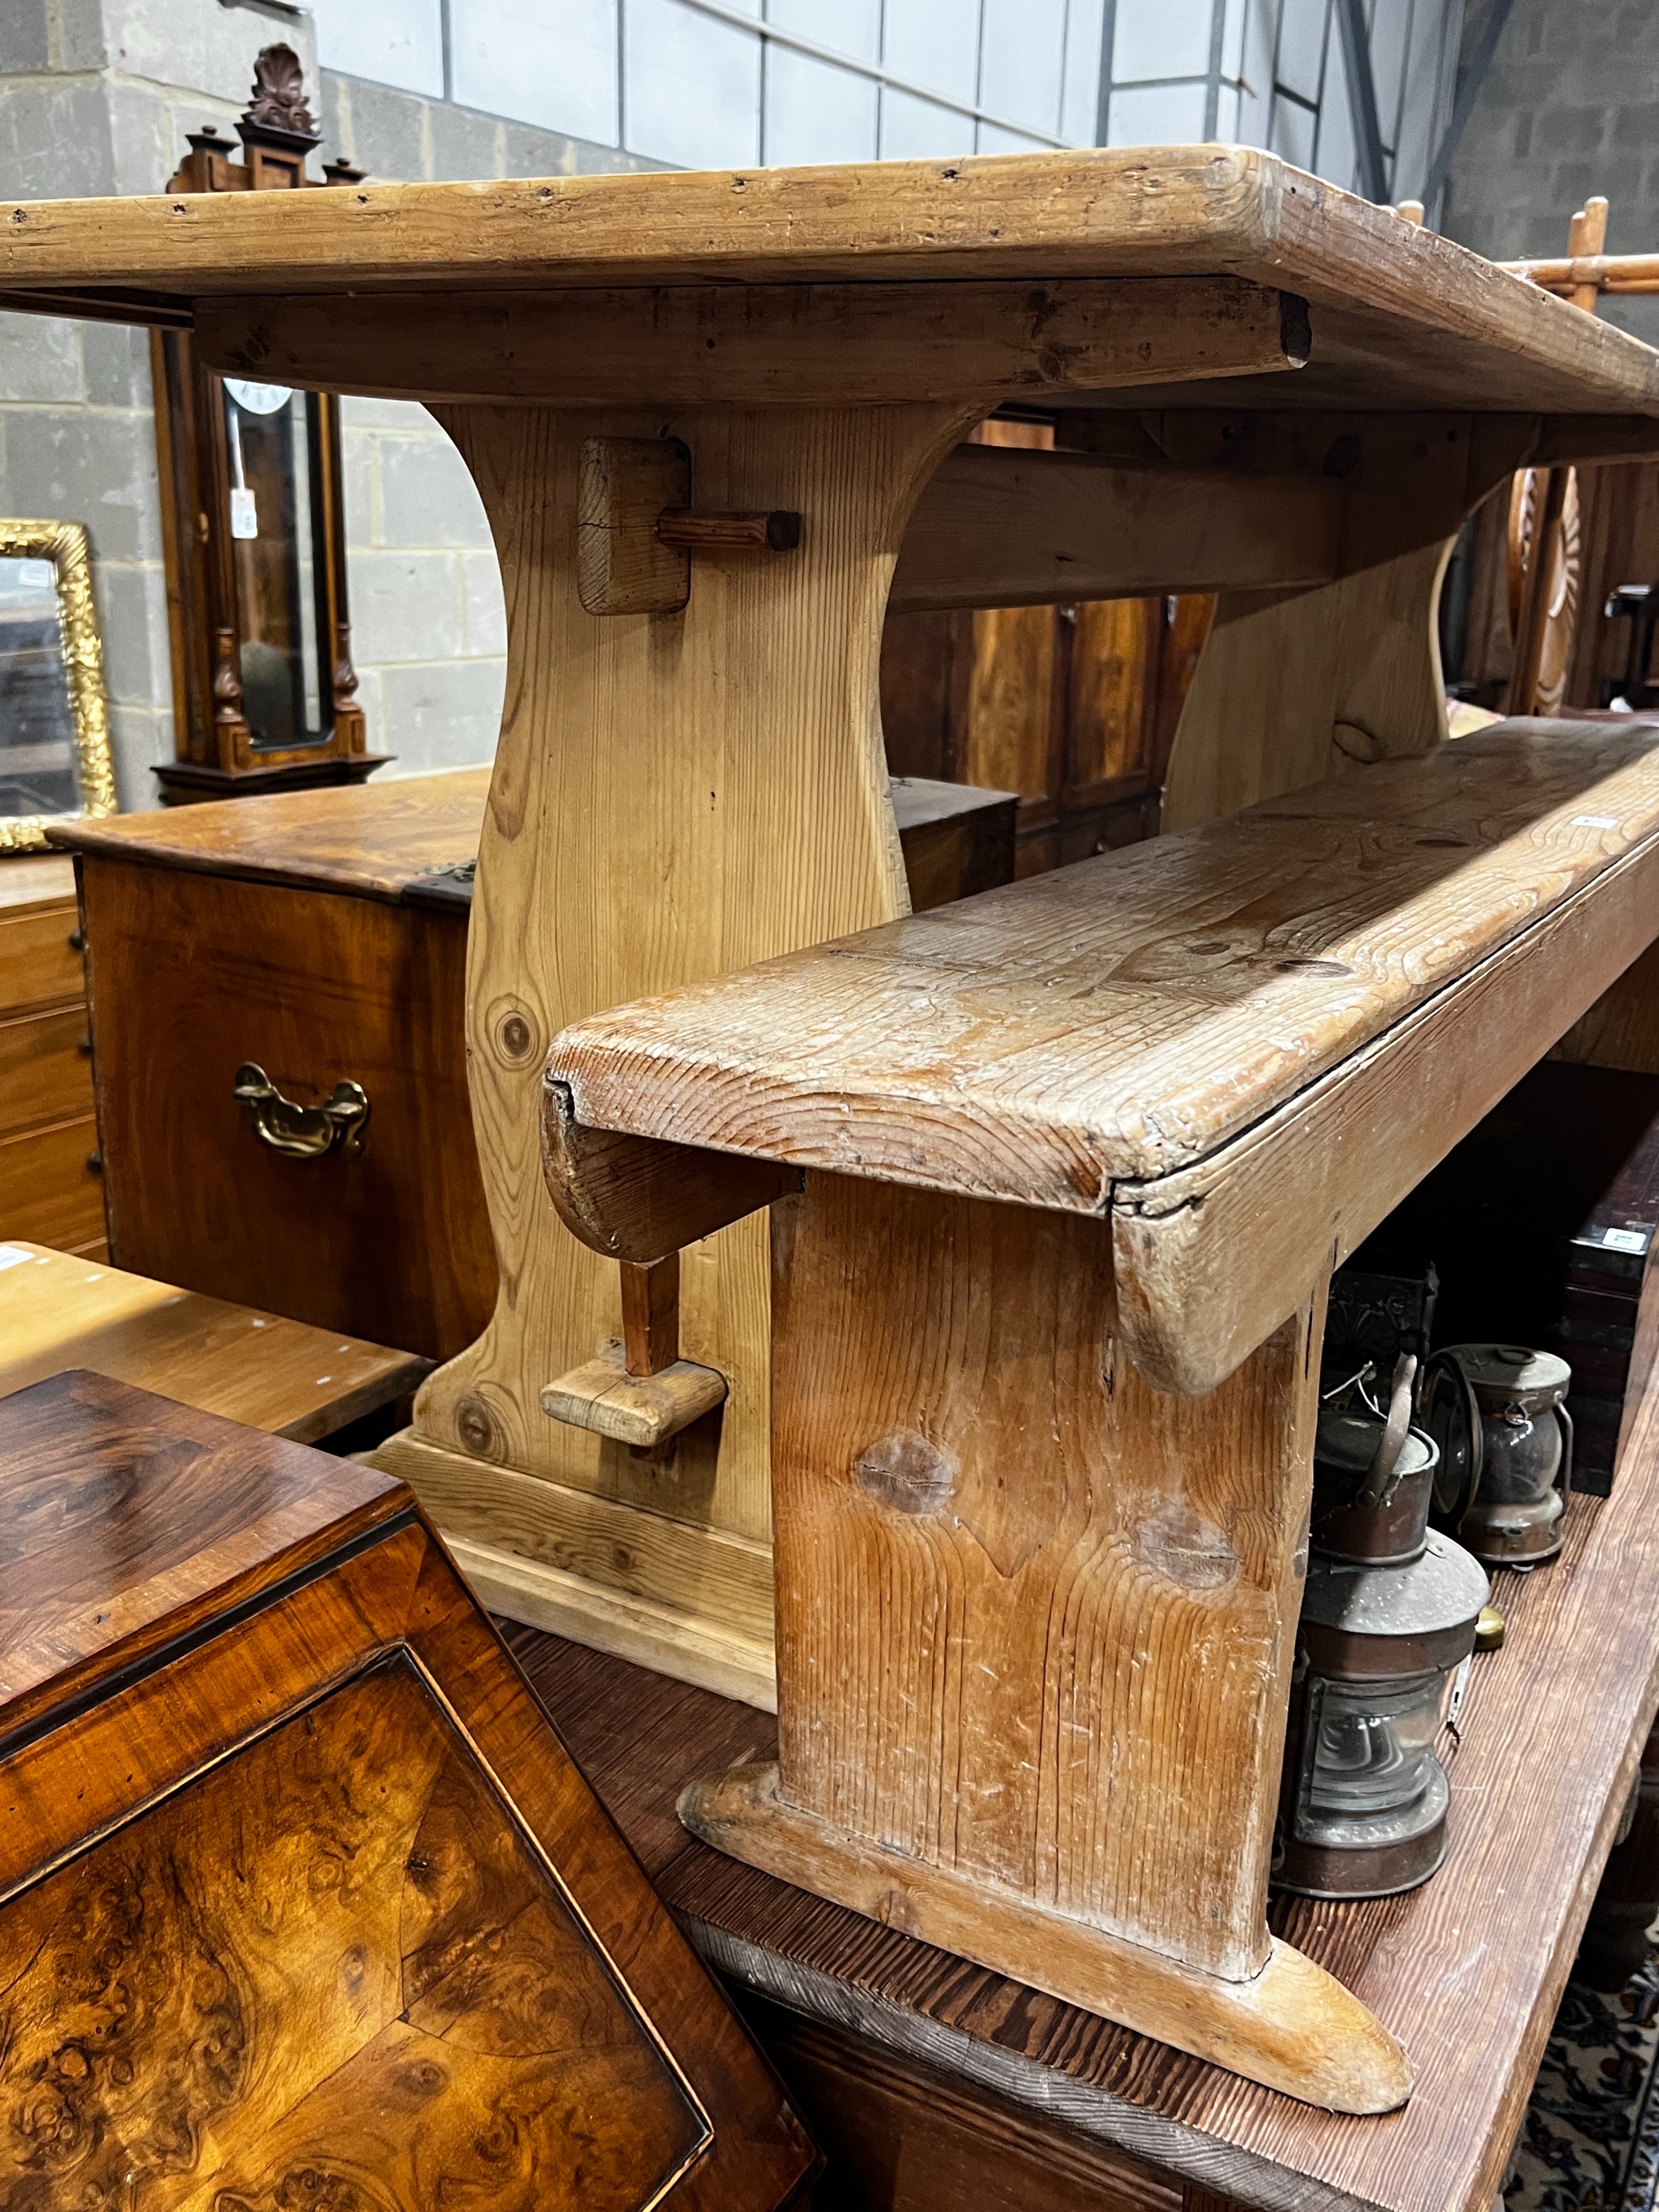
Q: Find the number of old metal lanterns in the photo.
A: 2